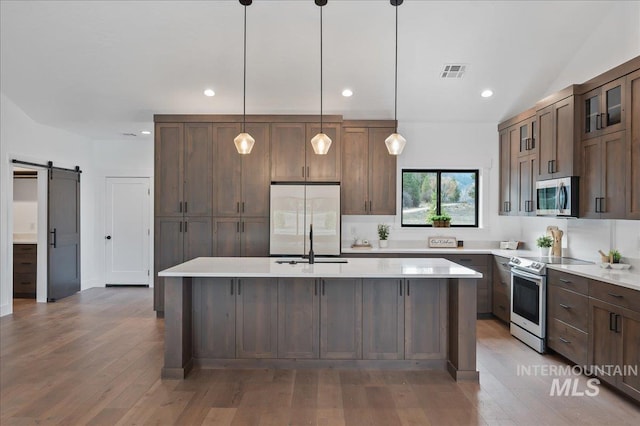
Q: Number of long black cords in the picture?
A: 3